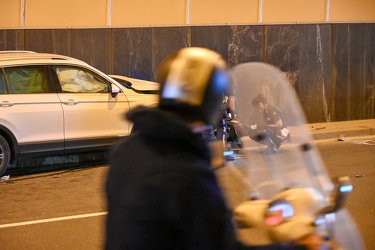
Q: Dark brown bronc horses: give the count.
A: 0